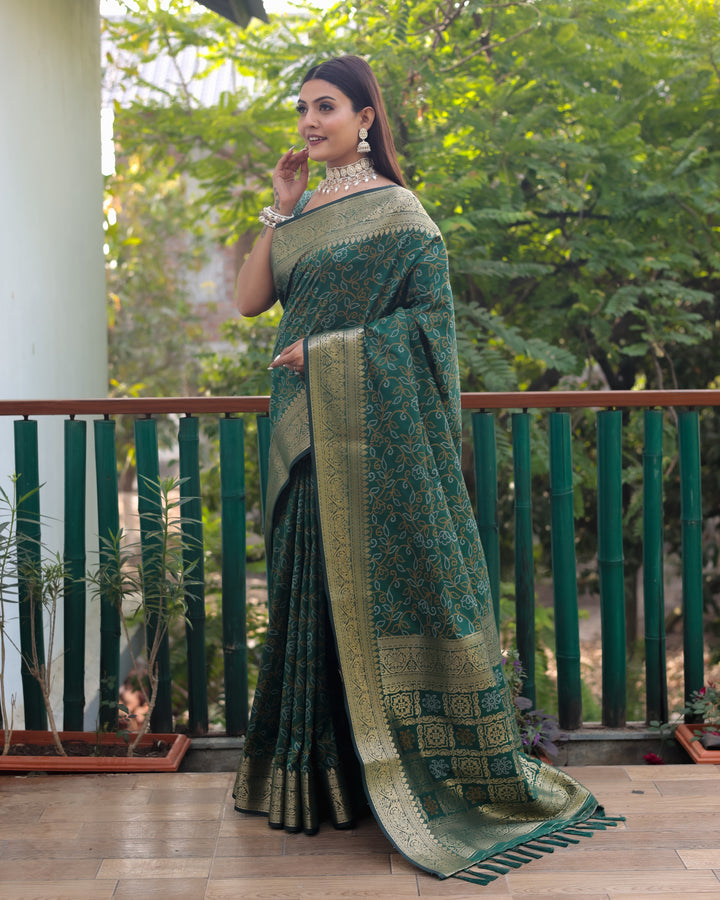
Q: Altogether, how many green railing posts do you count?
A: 13